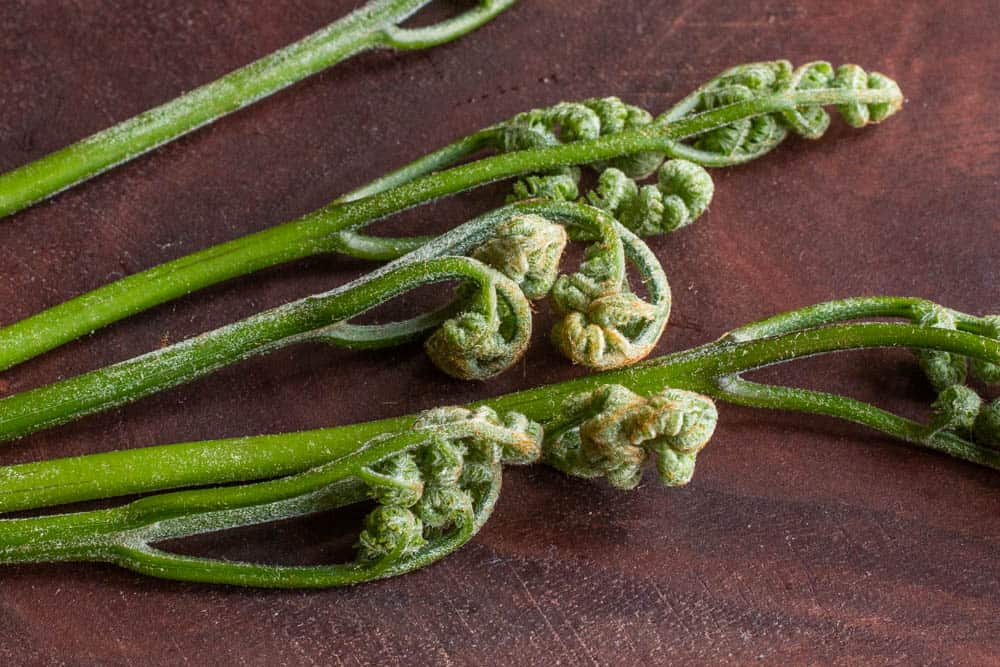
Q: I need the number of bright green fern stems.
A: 5